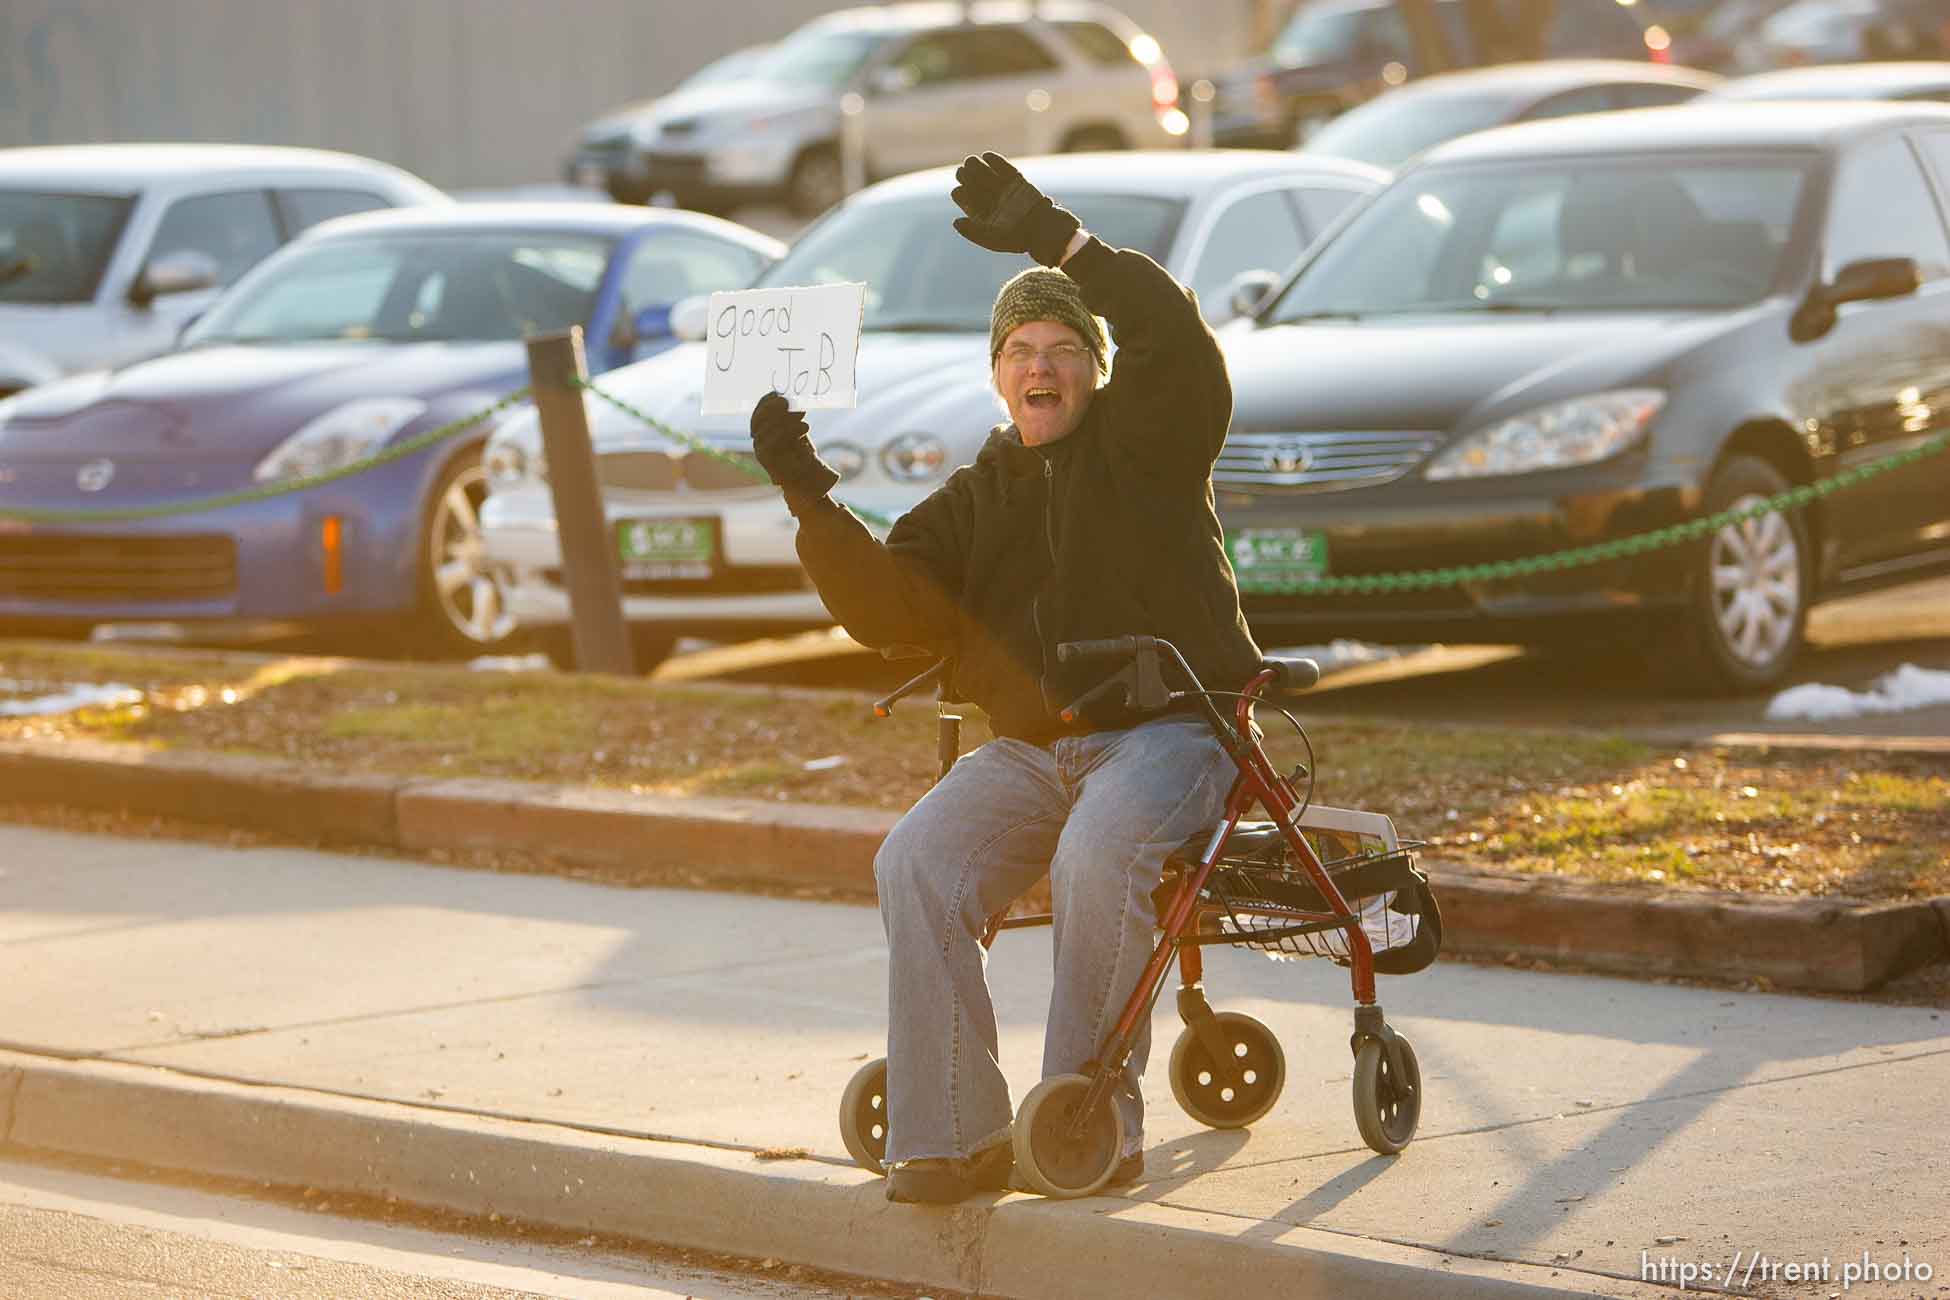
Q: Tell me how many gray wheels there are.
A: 4